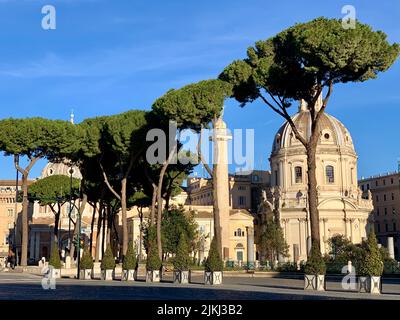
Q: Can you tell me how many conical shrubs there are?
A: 9